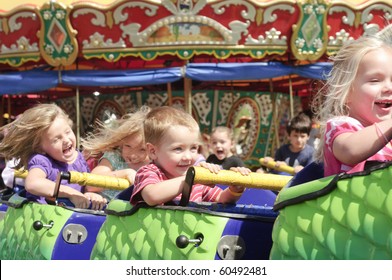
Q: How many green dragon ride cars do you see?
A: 3